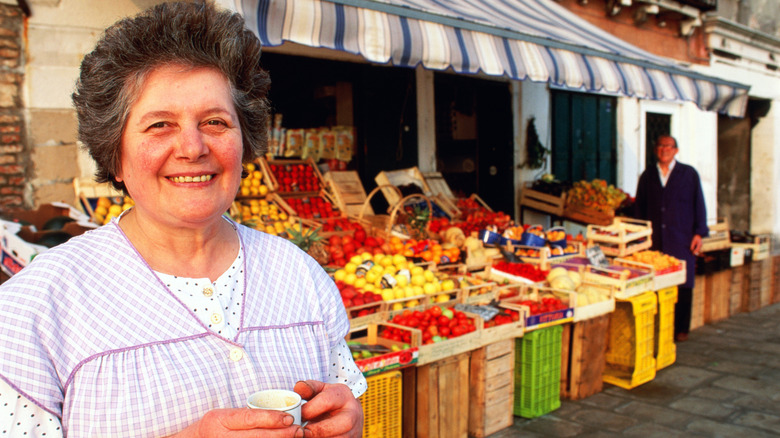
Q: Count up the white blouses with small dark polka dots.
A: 1